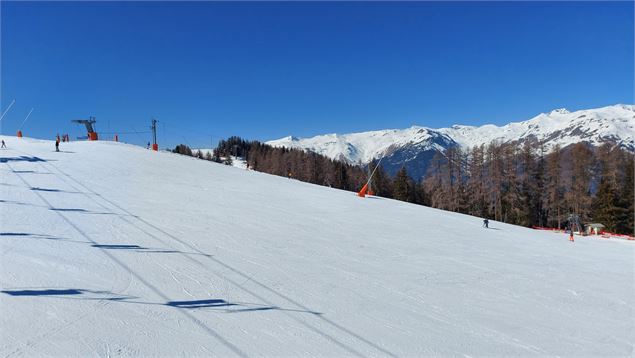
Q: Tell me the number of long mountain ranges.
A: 1